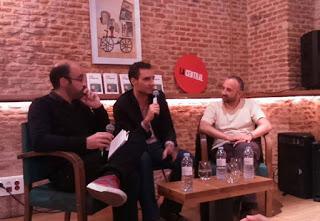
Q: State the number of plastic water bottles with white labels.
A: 3